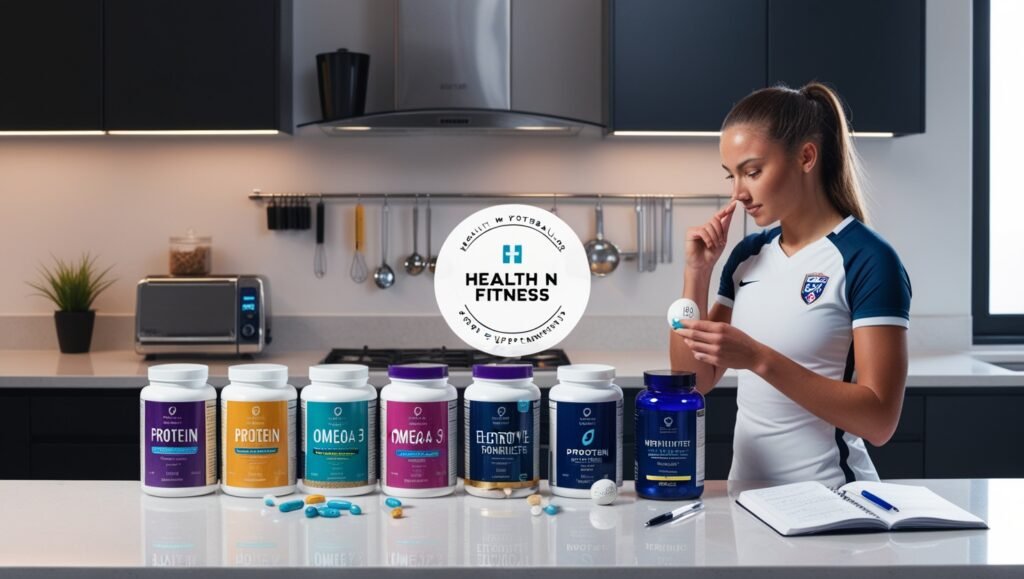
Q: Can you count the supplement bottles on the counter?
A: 7